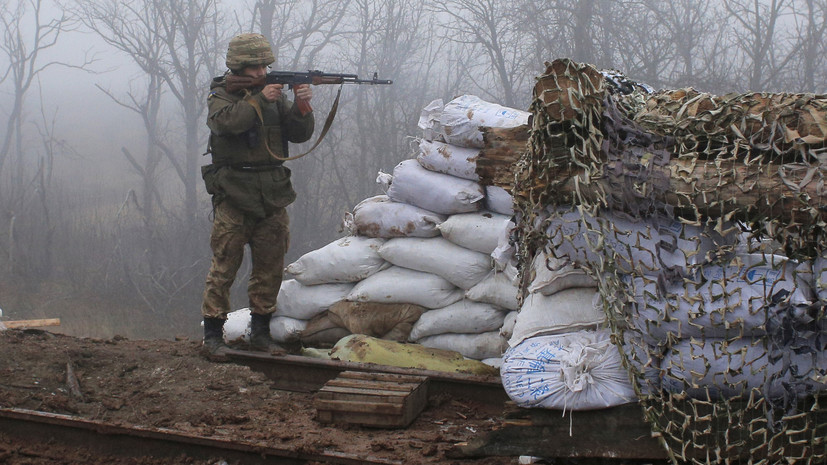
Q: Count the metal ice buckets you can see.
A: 0